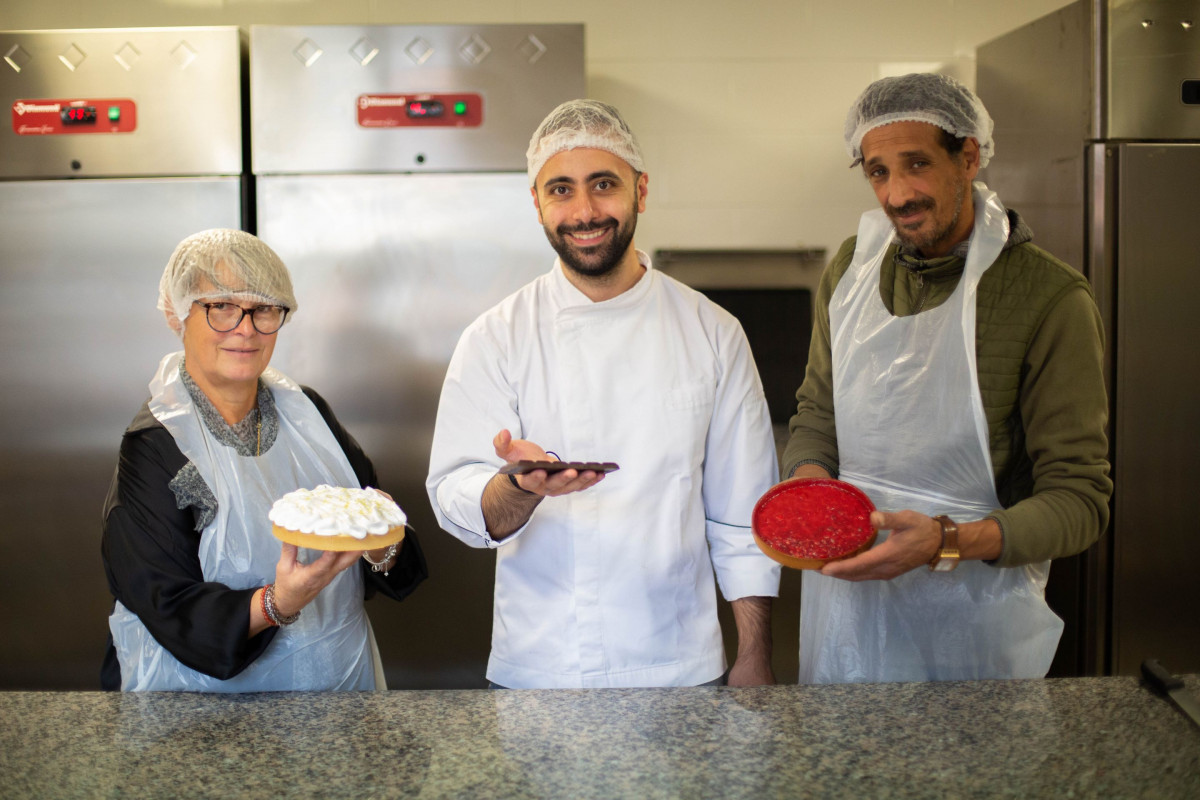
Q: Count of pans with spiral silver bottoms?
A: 0